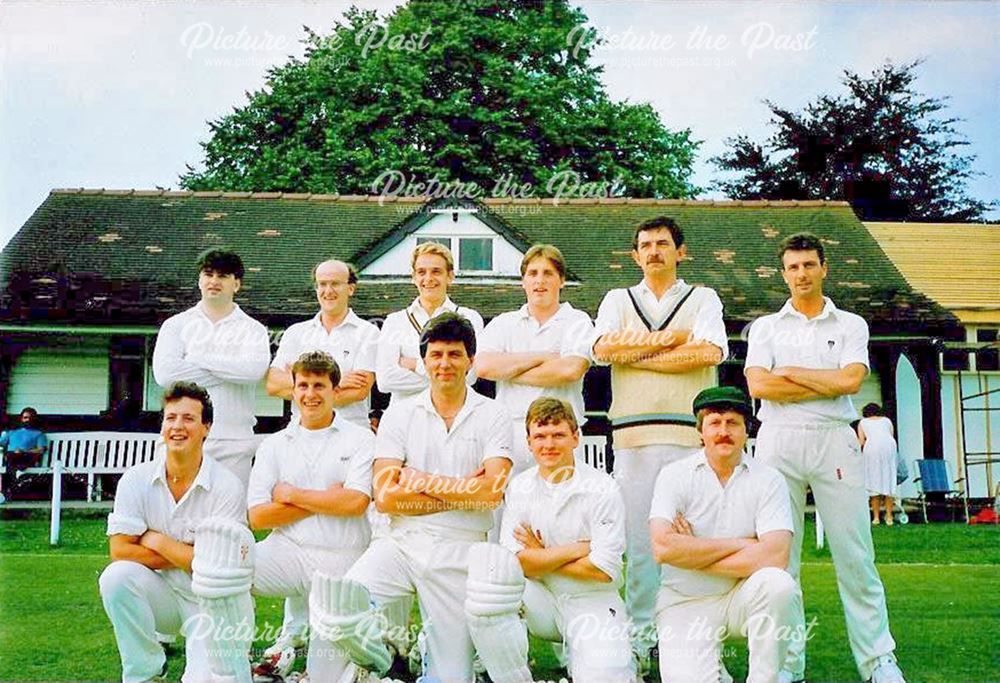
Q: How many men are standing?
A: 6